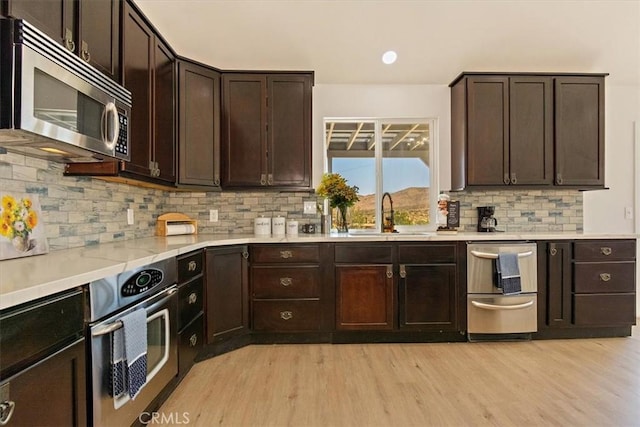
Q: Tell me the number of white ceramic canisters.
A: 3